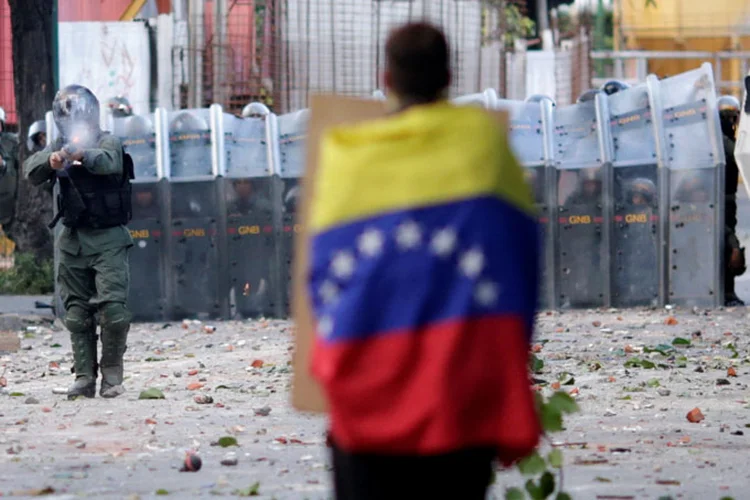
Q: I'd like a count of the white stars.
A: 8